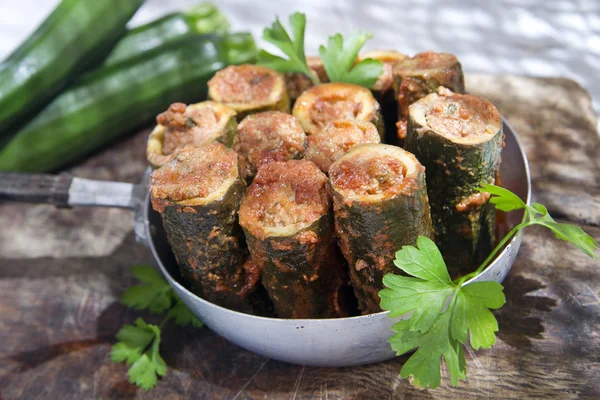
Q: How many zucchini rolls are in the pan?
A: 12